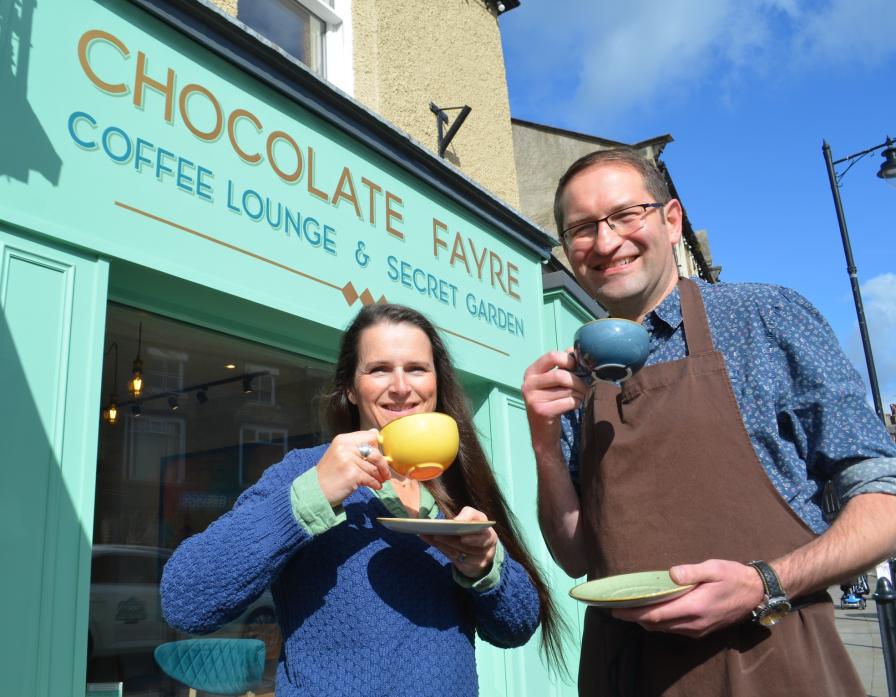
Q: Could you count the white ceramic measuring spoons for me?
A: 0